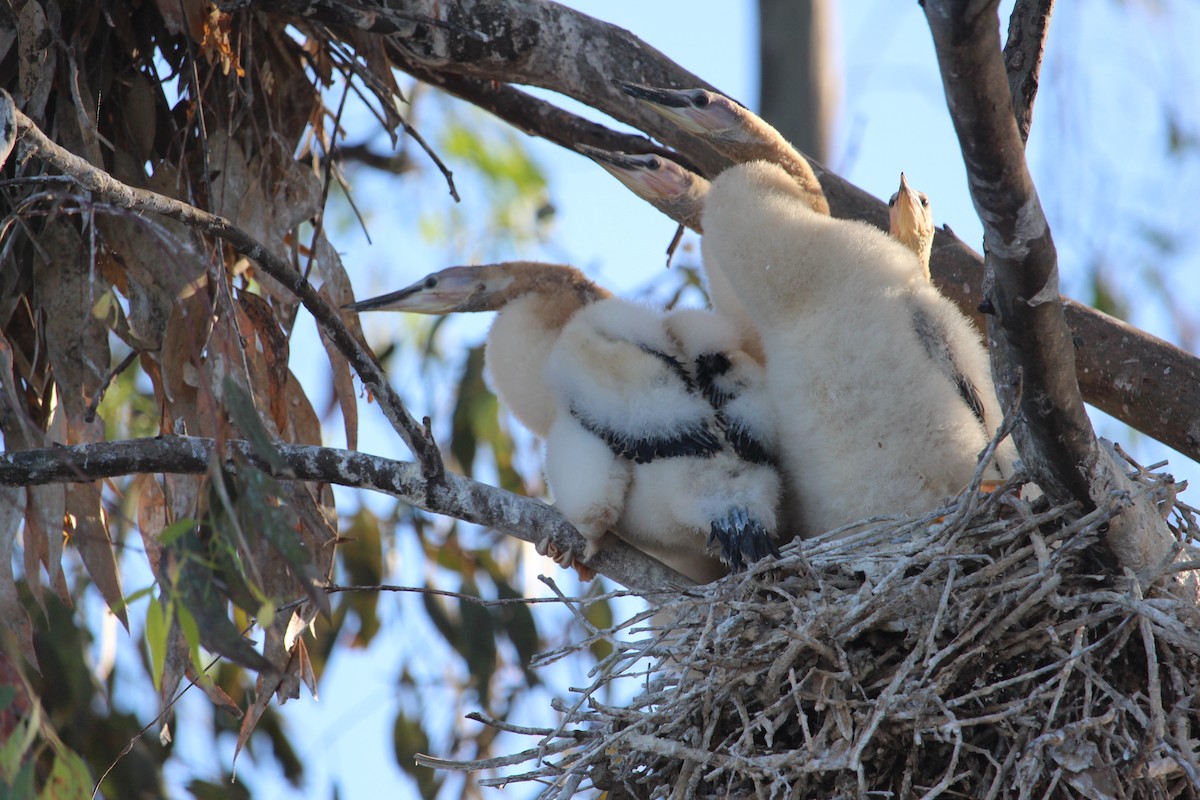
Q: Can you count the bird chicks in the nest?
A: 4